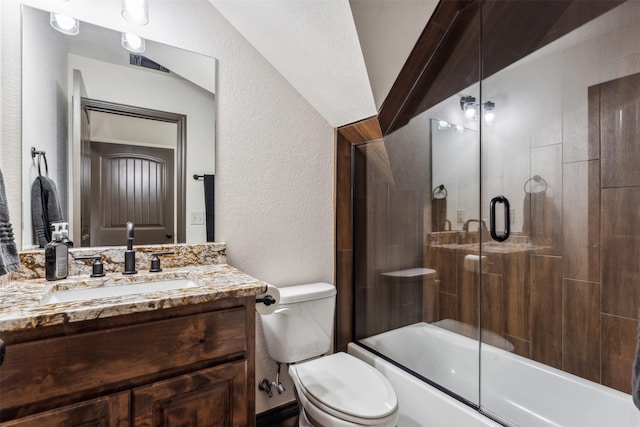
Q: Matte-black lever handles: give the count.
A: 2